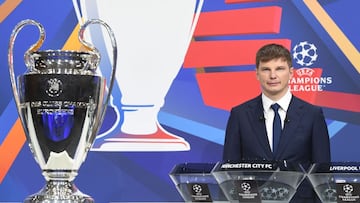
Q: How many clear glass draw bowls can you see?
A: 3